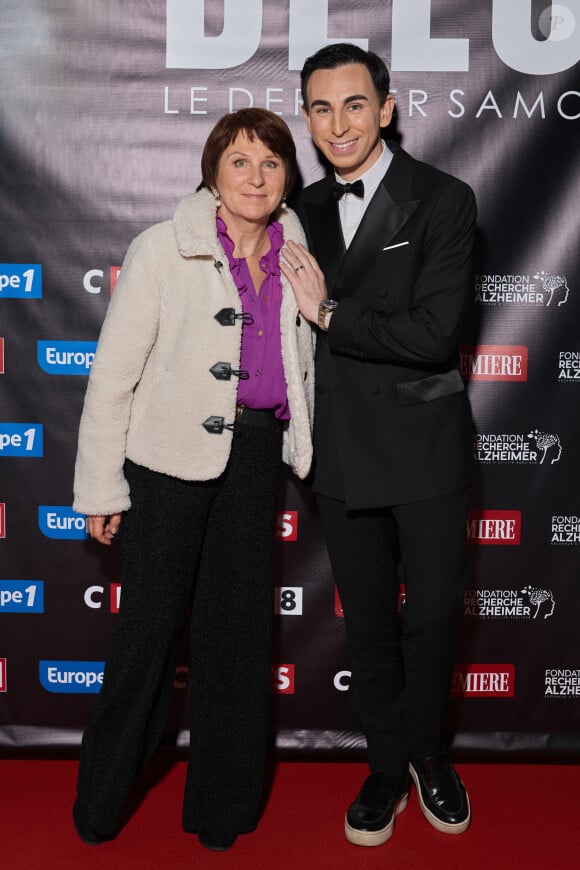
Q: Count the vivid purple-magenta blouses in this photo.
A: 1